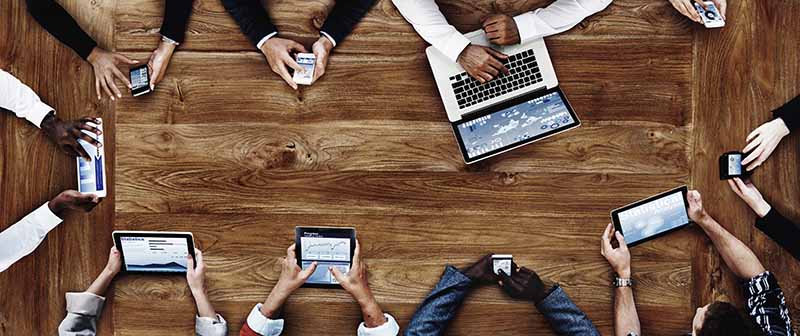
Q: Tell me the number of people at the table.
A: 10